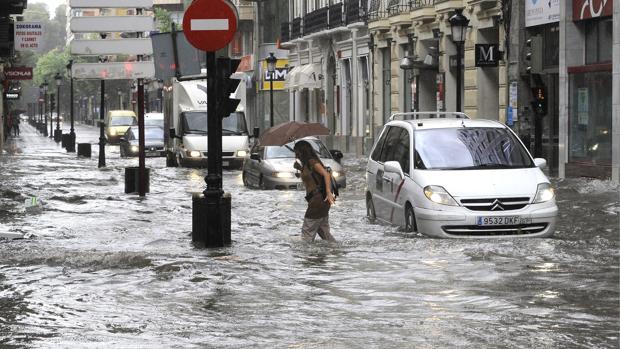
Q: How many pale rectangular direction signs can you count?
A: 4